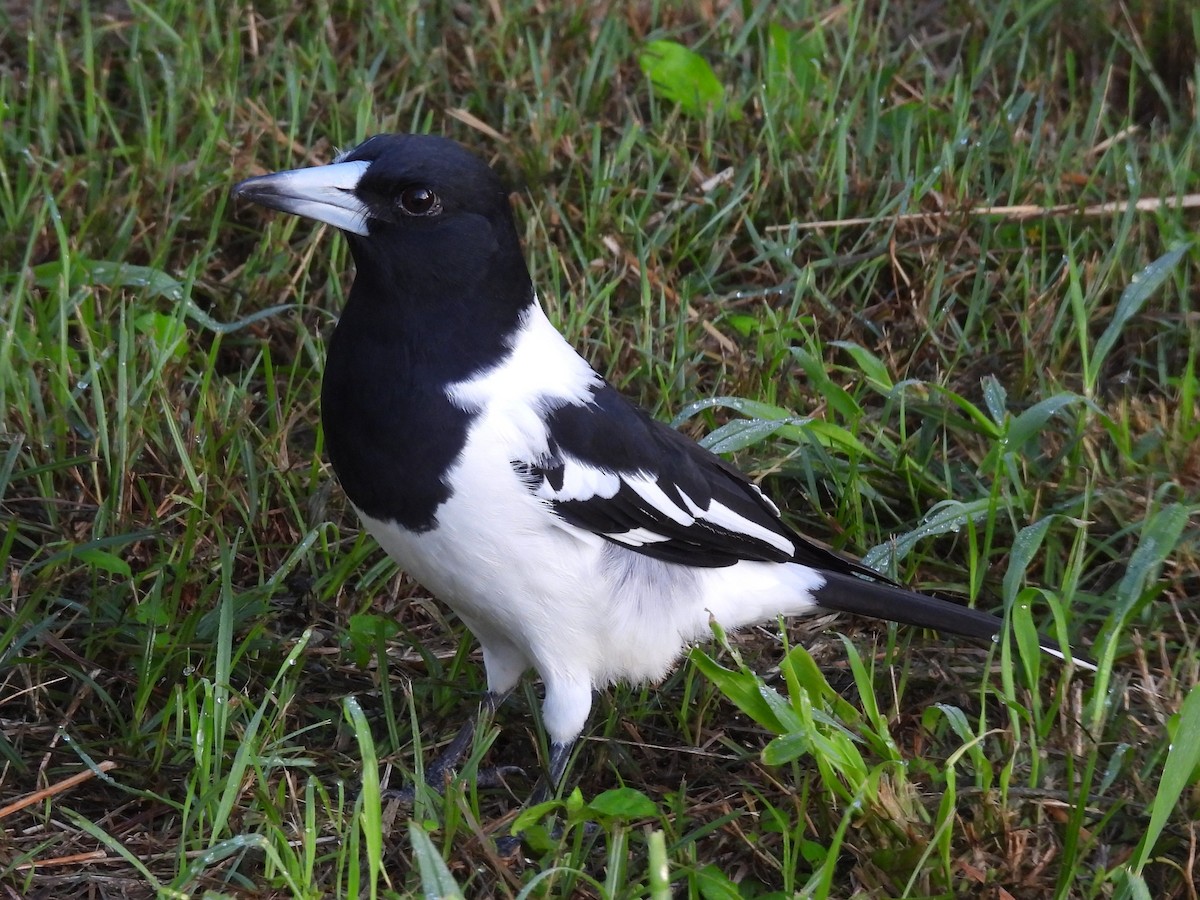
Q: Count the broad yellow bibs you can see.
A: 0